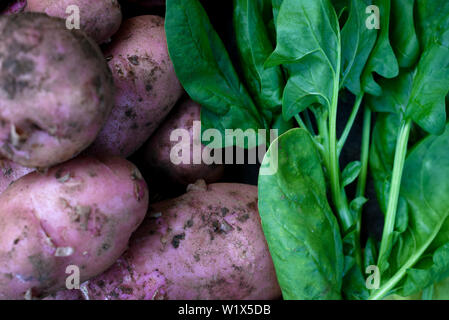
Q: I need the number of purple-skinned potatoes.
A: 7